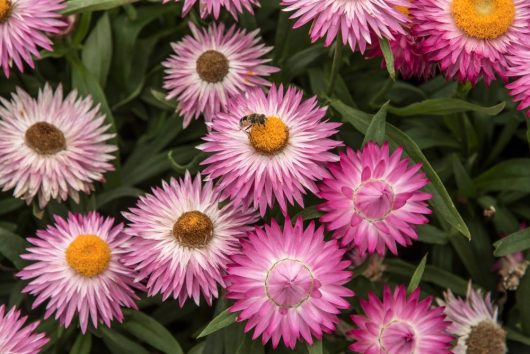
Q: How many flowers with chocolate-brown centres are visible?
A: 4